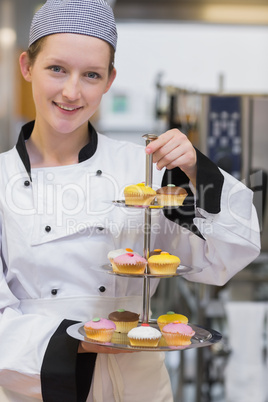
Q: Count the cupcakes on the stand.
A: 11